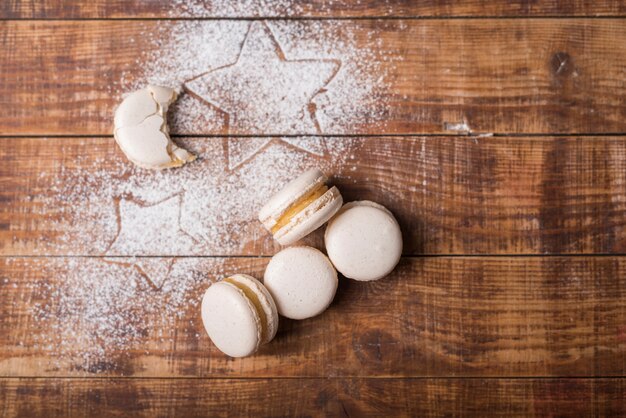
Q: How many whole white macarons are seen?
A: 4